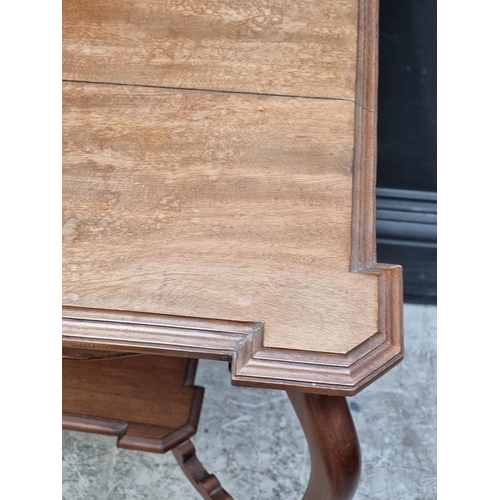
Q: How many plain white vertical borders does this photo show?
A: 2